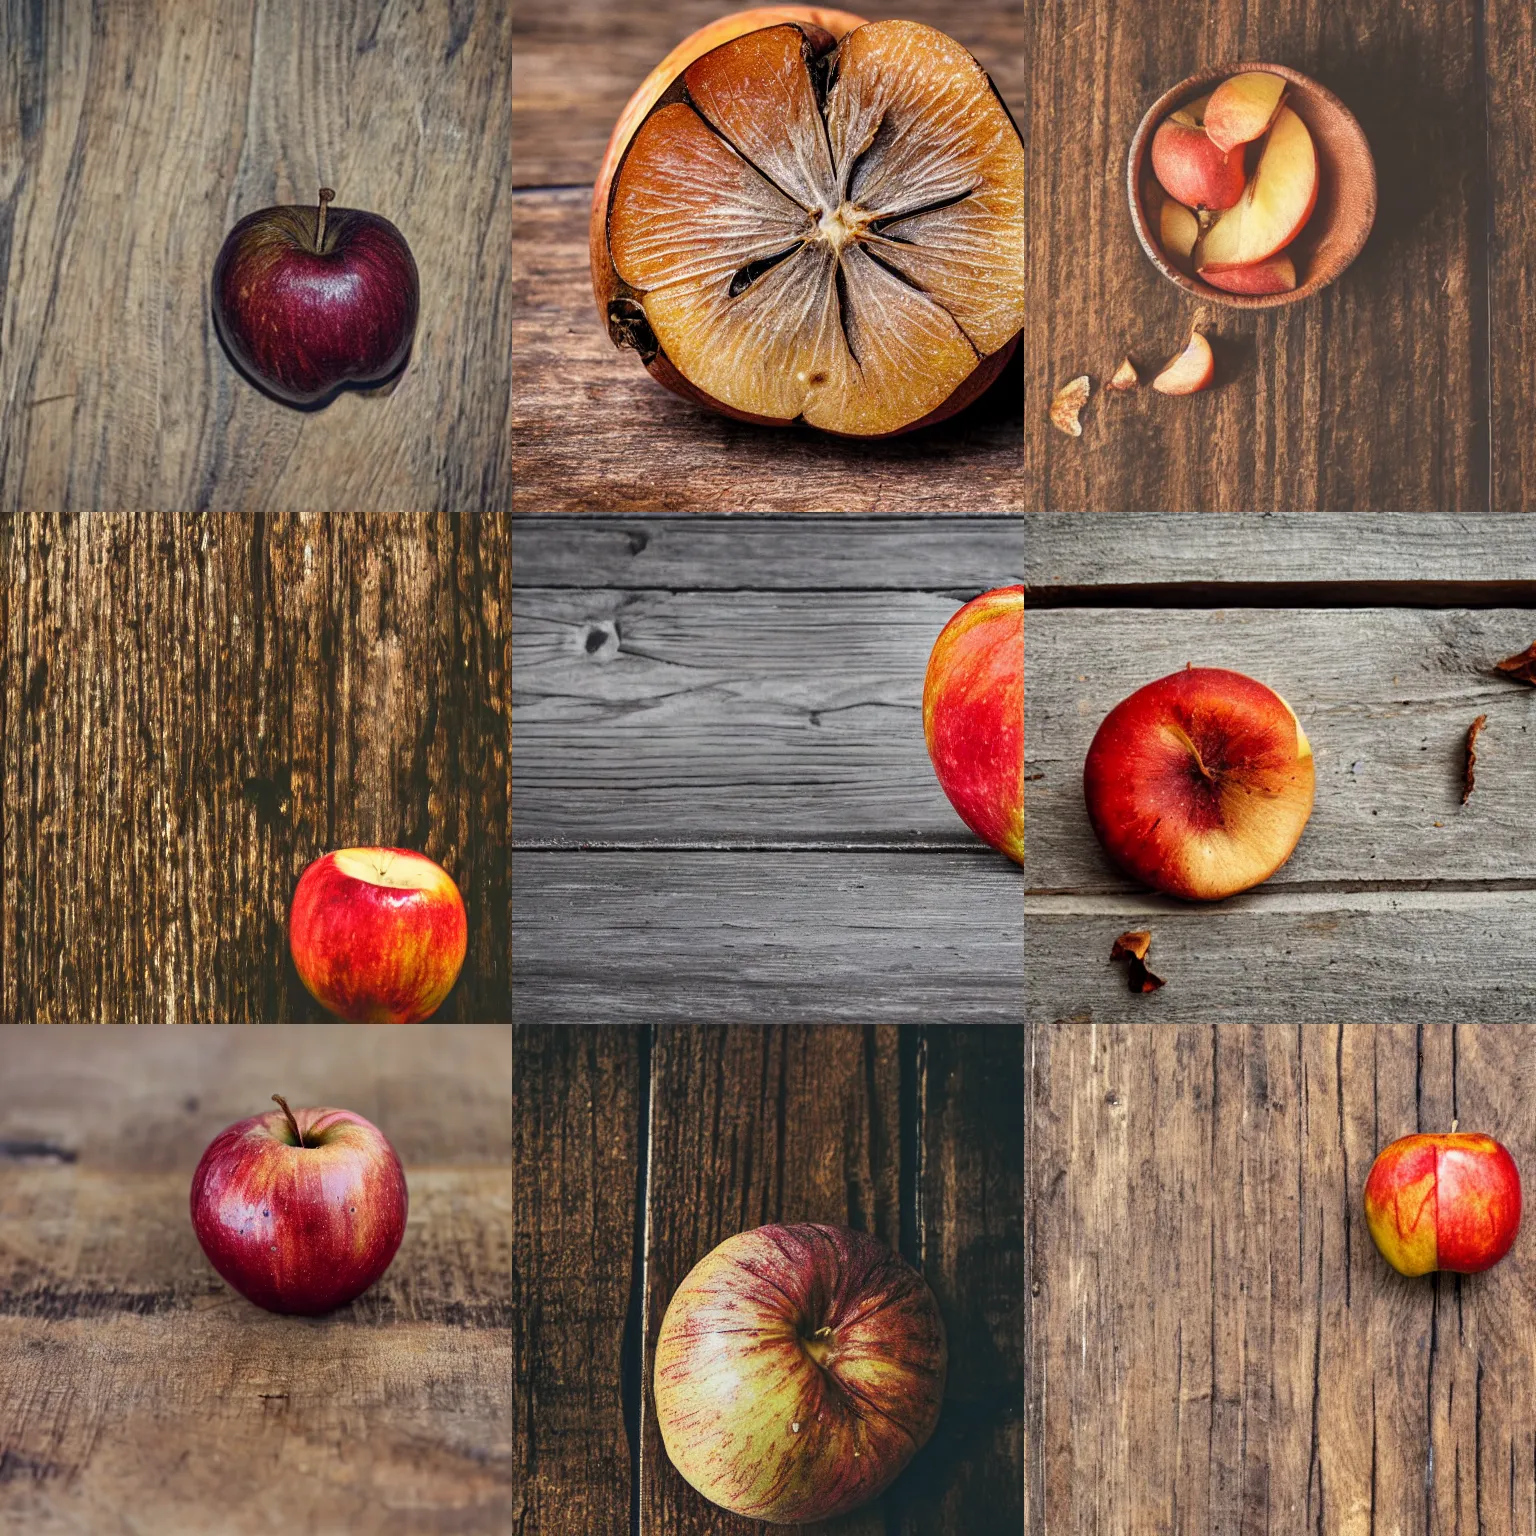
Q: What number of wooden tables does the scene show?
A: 9